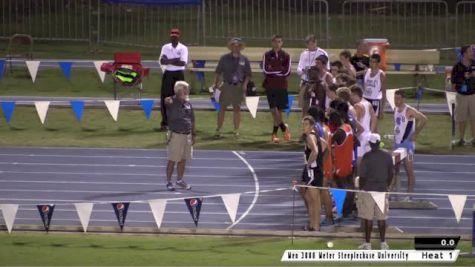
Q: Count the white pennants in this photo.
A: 13